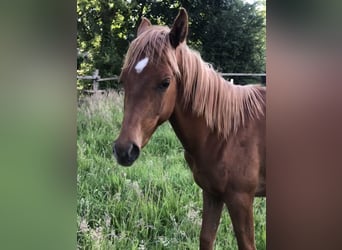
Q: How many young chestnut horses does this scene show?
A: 1